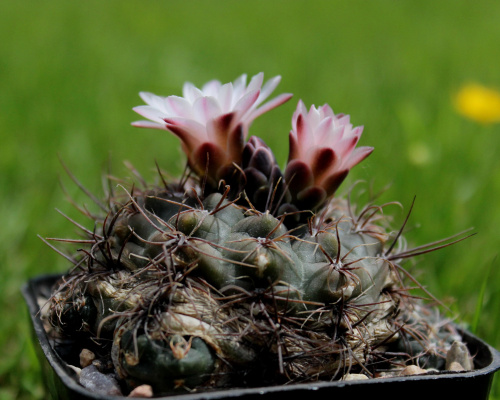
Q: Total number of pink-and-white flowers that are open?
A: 2